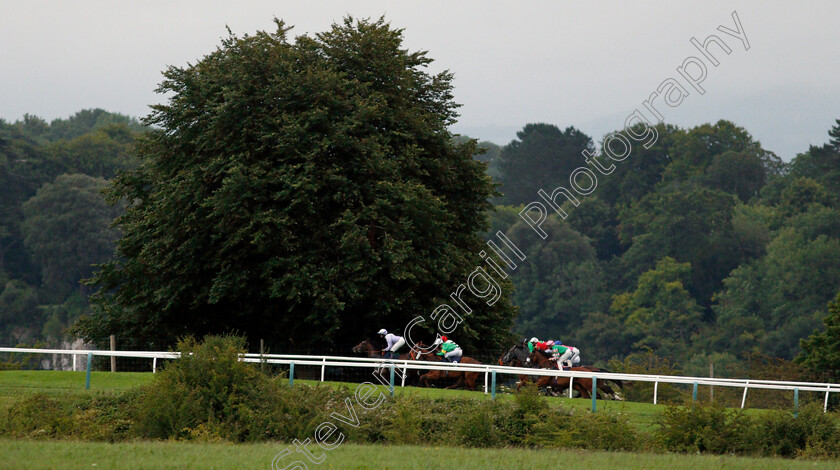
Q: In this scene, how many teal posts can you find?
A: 7